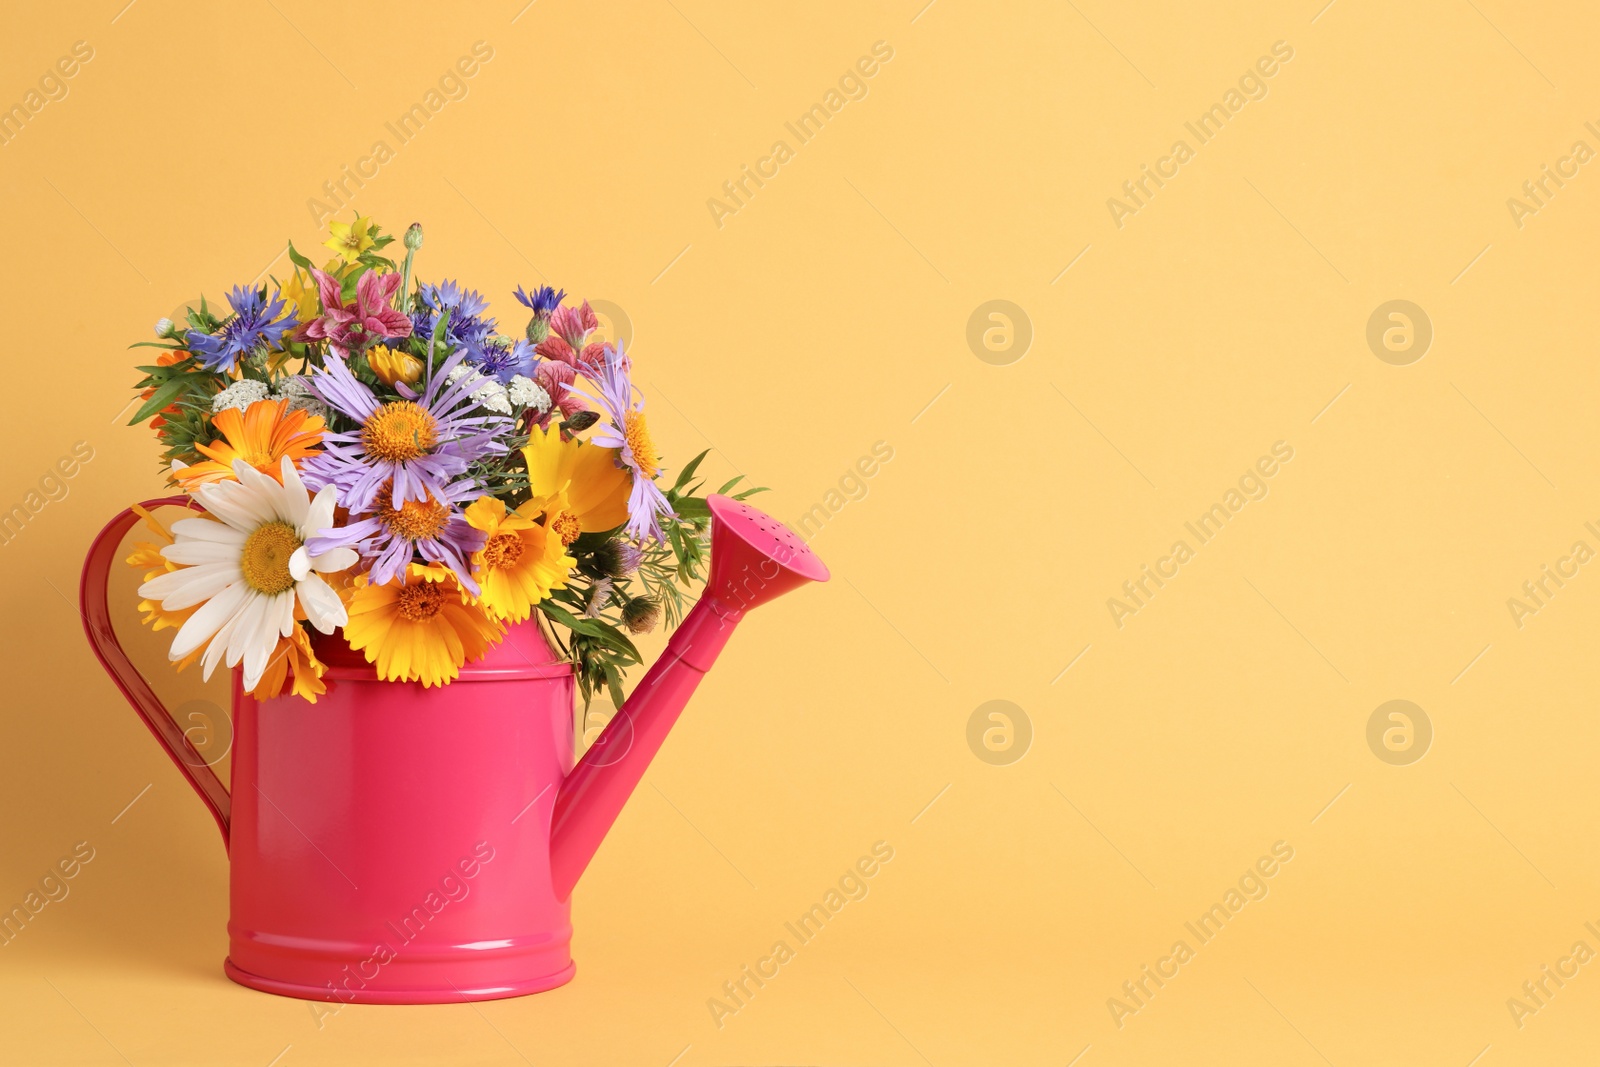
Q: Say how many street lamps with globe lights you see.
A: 0